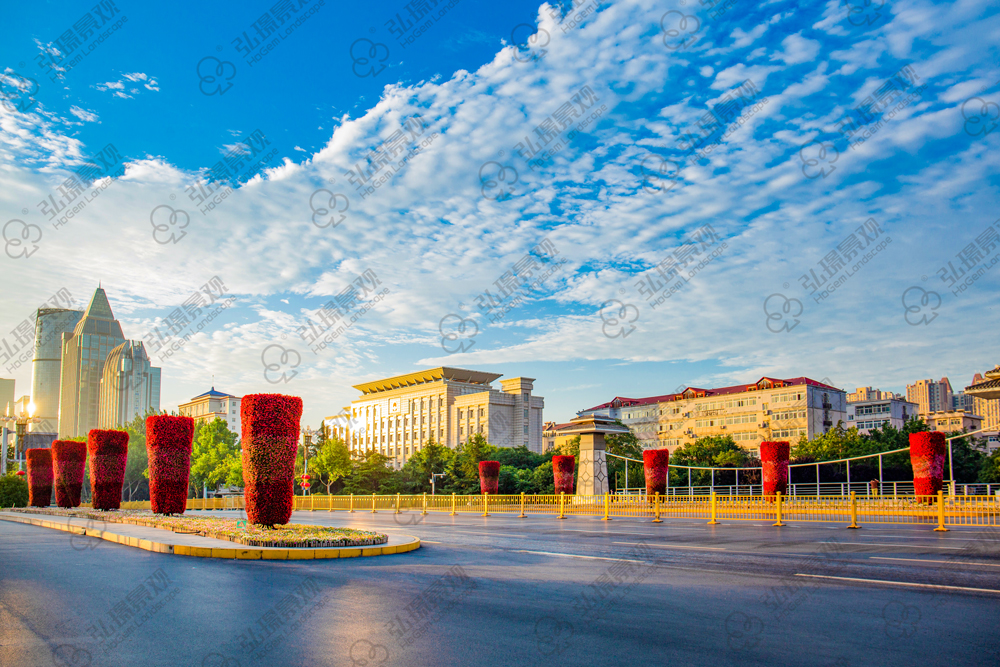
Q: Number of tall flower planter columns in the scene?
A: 10